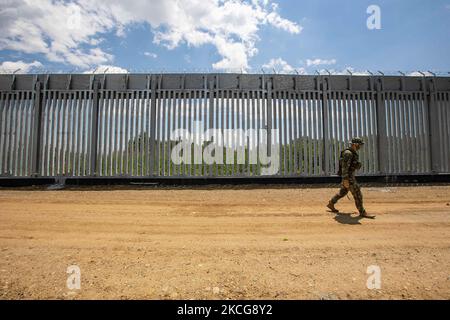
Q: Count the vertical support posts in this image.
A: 8